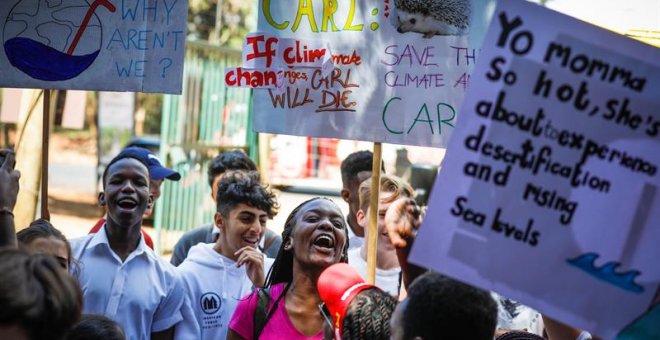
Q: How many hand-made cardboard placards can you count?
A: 3